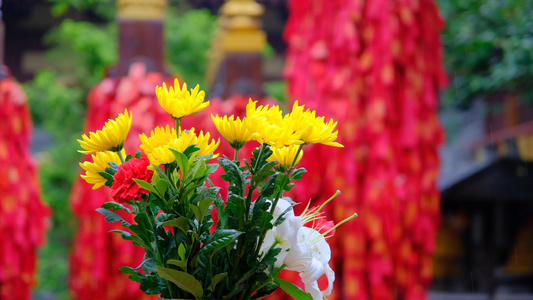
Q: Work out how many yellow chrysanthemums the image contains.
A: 9